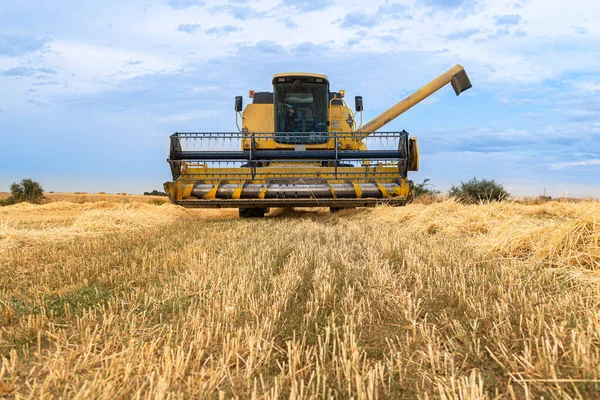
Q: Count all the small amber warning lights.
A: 2